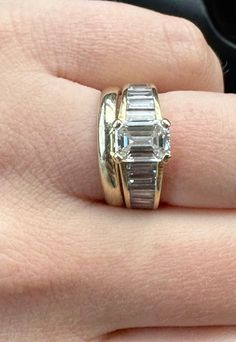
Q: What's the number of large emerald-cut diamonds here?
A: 1